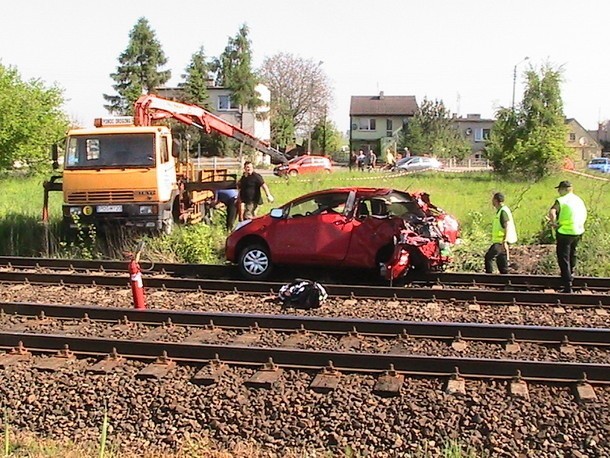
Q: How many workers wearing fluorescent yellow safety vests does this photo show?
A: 2